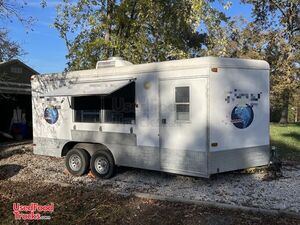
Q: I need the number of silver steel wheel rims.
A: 2